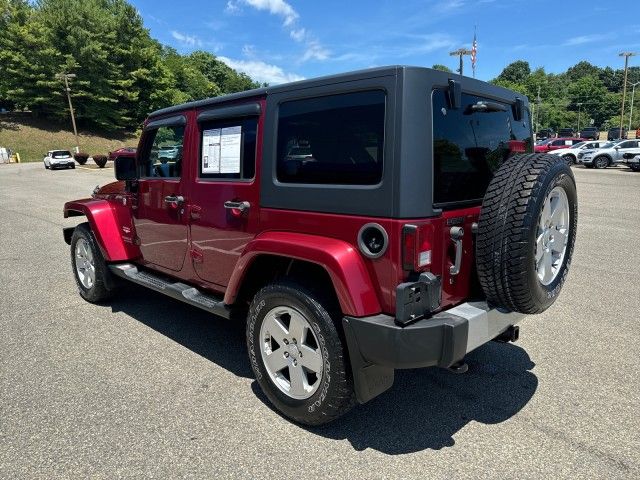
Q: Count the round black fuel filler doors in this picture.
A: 1